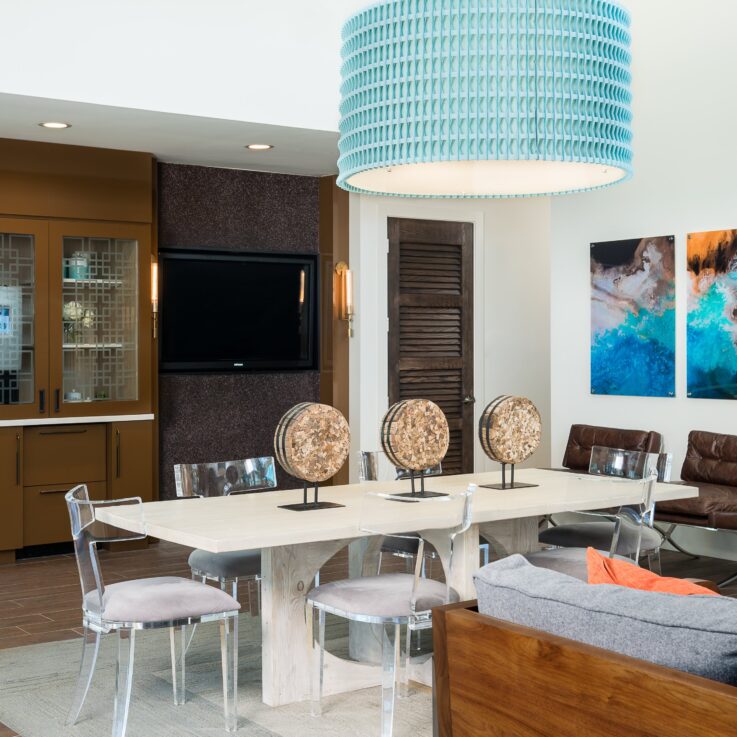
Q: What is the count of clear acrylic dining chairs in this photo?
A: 6